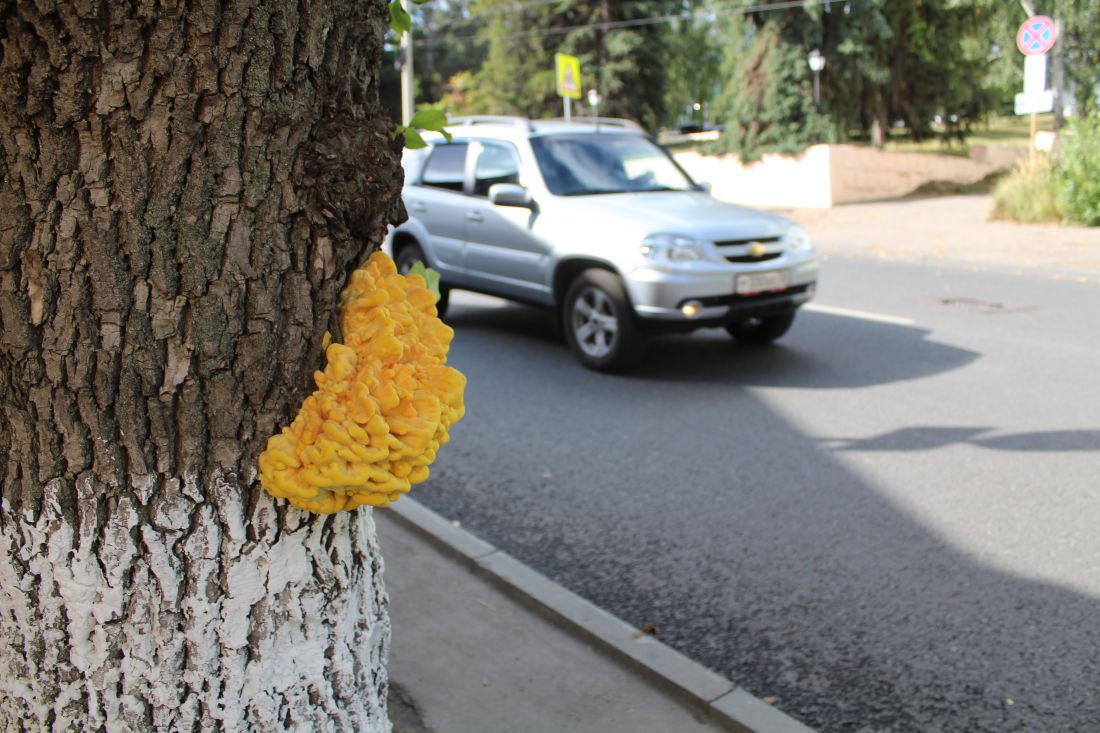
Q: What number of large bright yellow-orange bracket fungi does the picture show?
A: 1